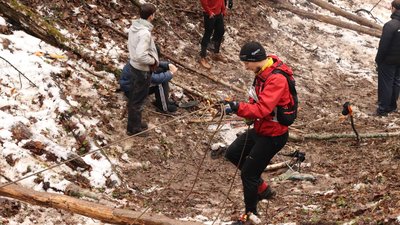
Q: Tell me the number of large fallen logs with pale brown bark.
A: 3